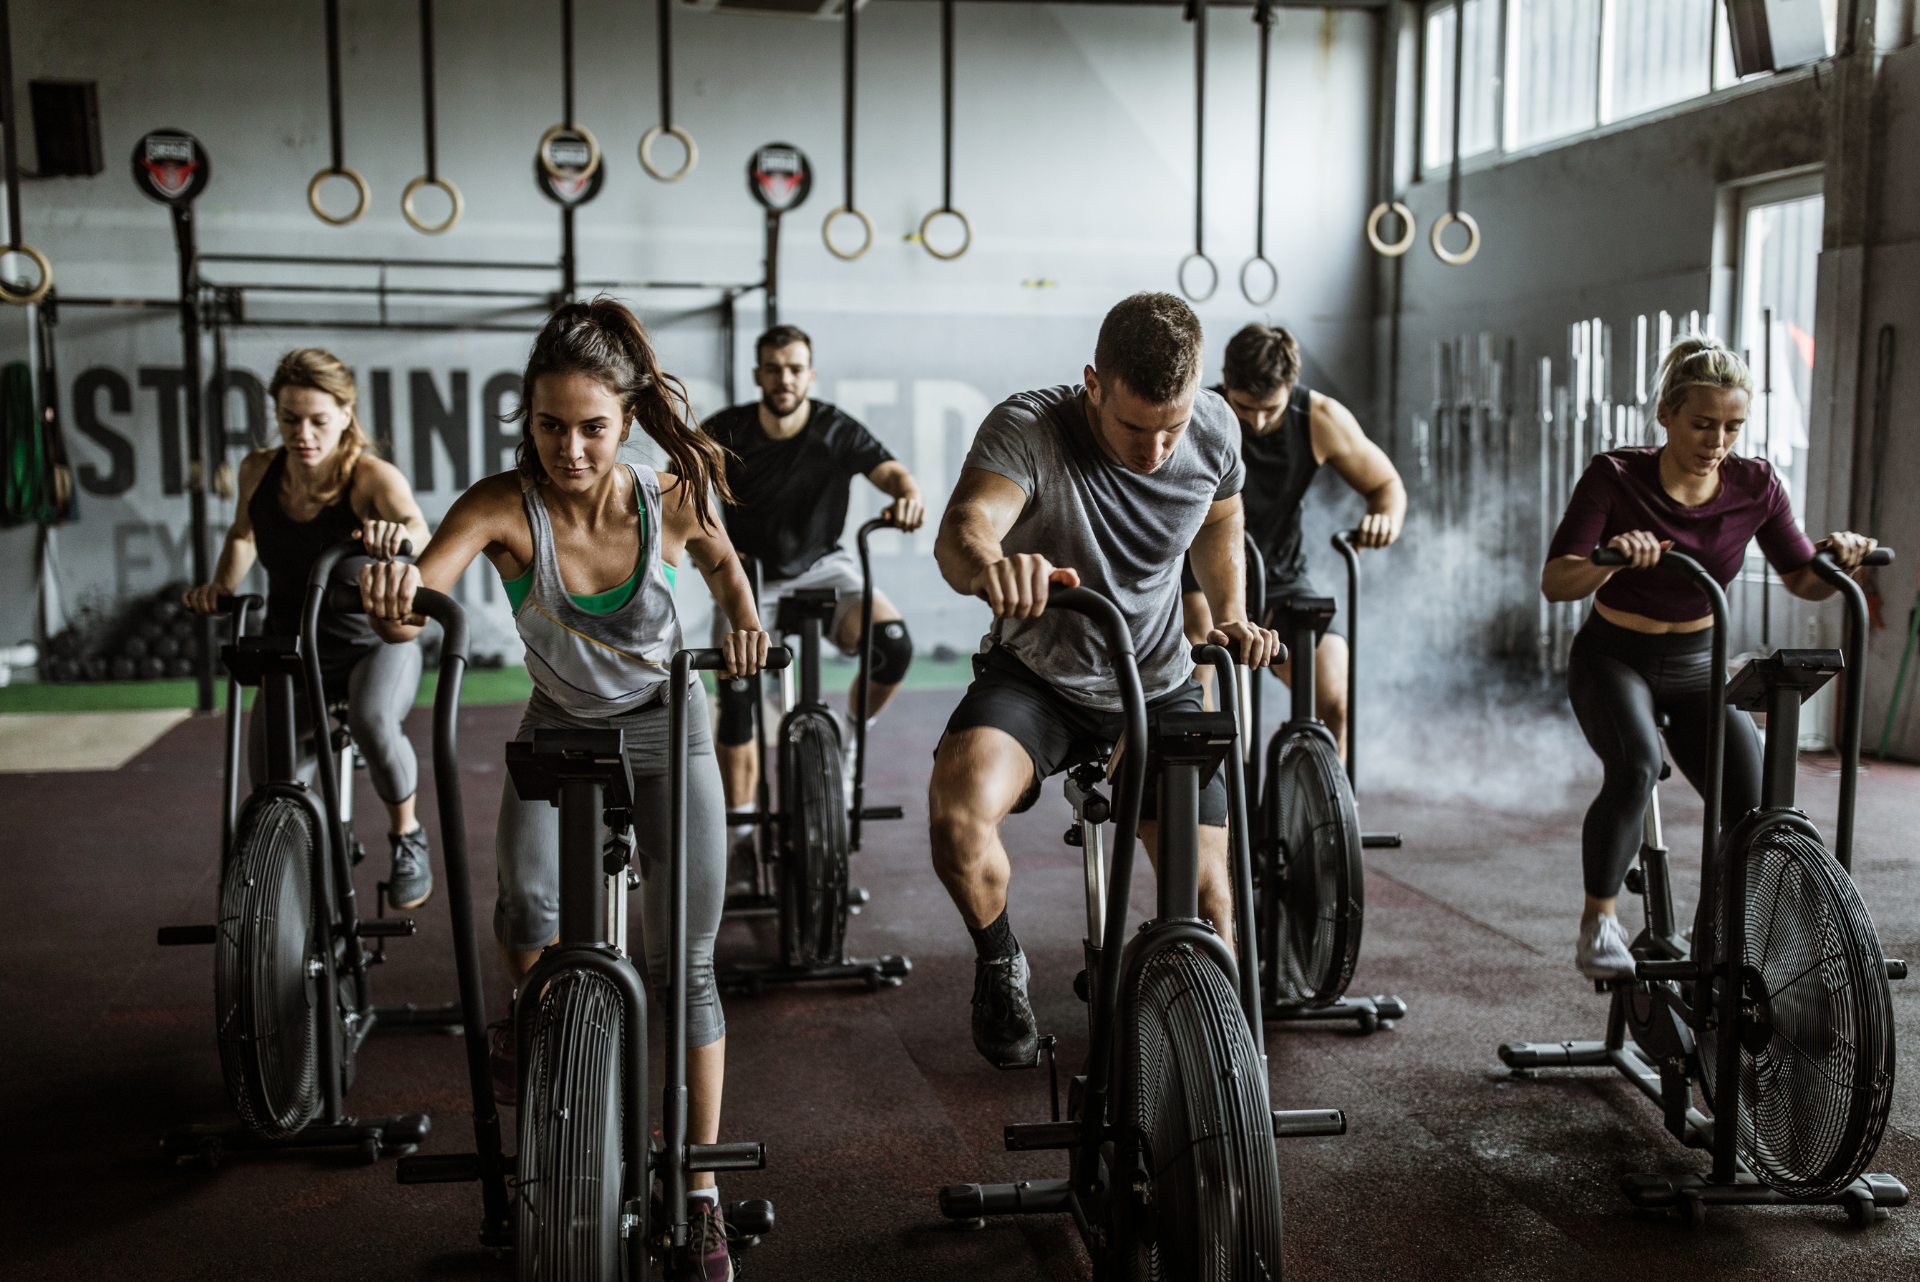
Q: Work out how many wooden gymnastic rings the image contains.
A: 11